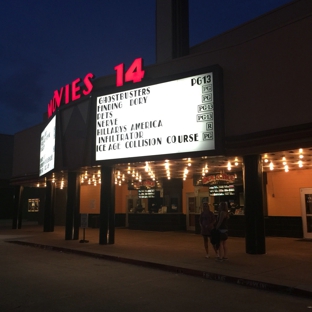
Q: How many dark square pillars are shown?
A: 5